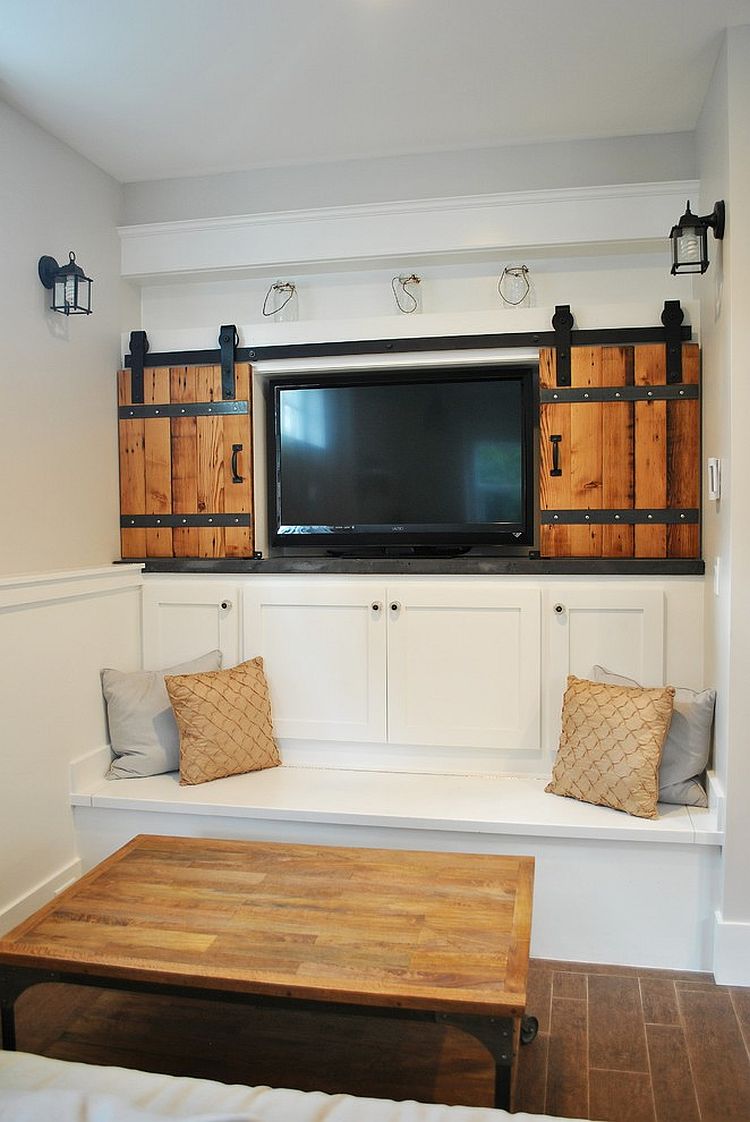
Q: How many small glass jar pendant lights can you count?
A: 3